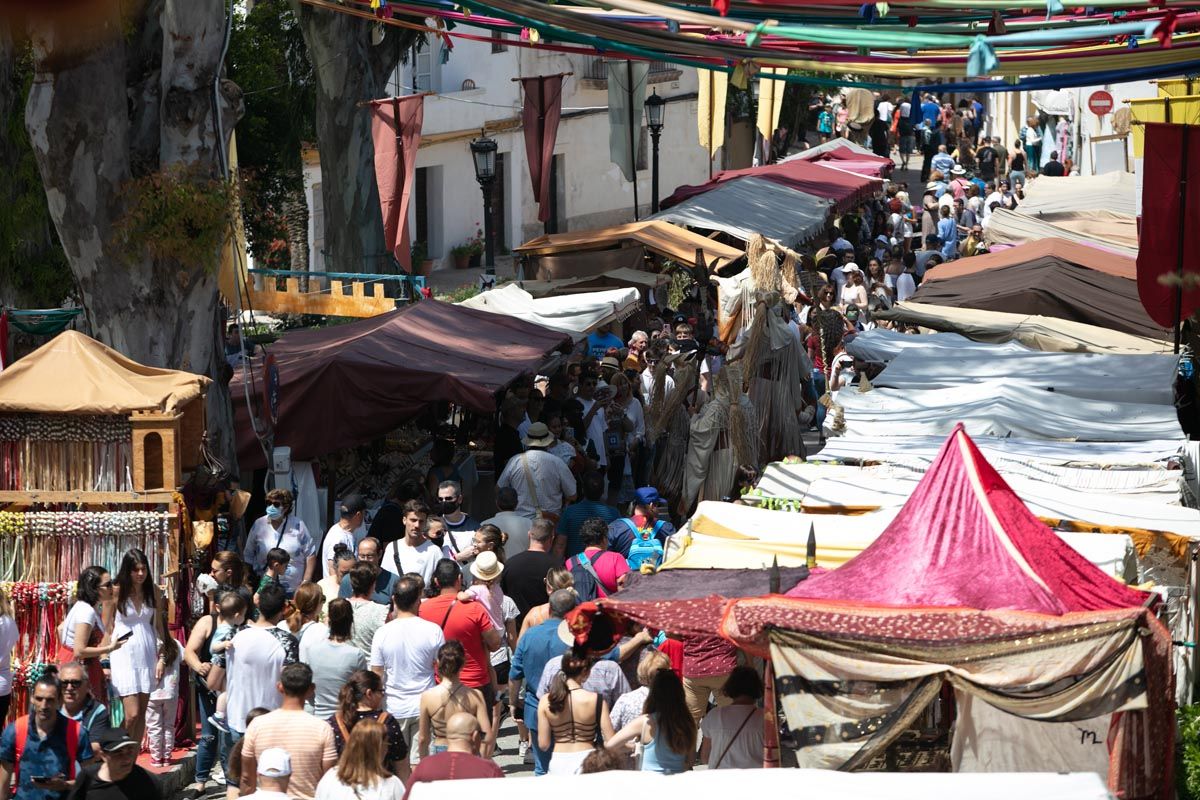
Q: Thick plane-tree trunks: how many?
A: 2